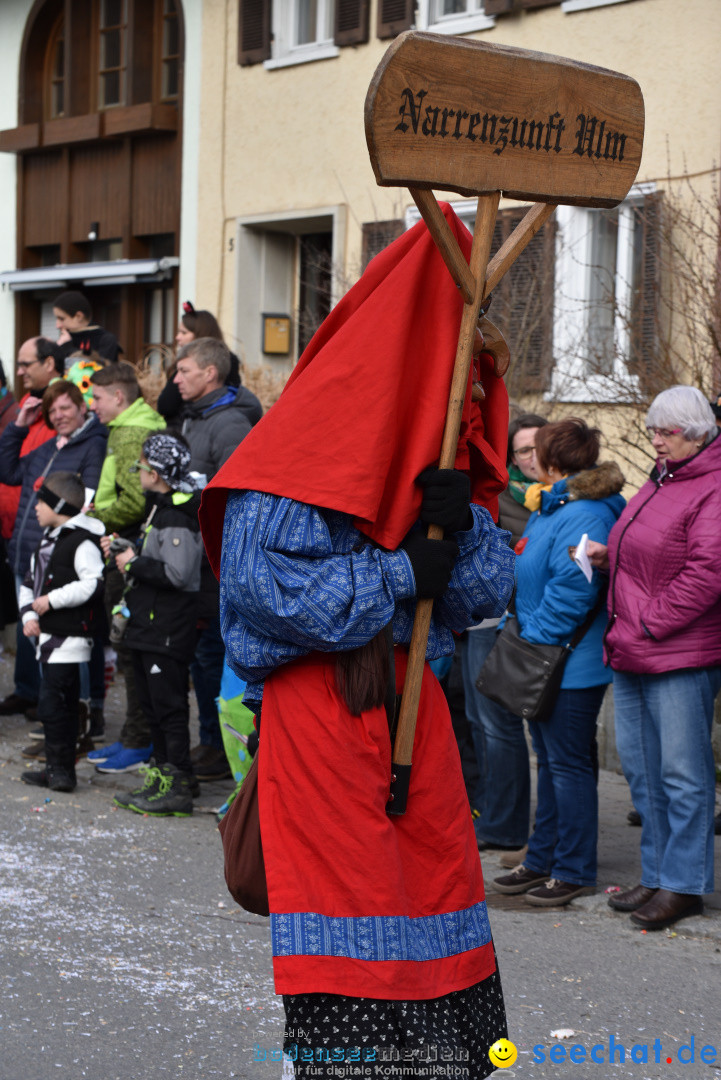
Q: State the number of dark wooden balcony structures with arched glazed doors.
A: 1